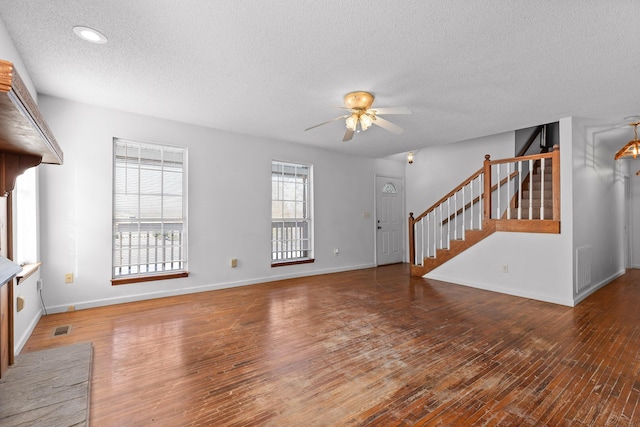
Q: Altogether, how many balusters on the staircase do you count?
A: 15